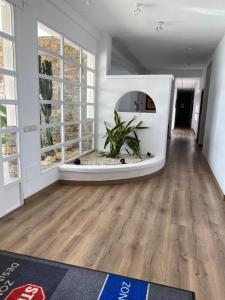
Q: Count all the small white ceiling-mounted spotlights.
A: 3